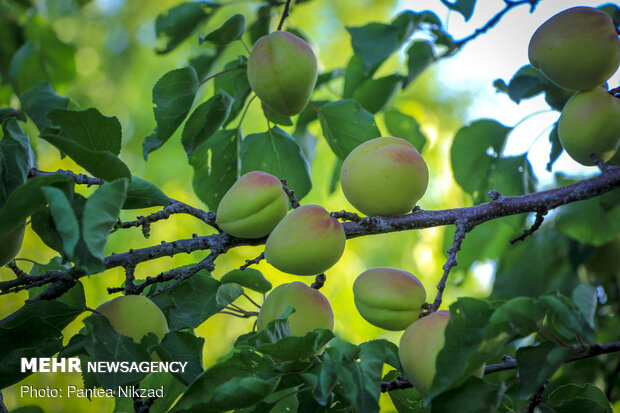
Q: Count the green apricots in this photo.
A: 11